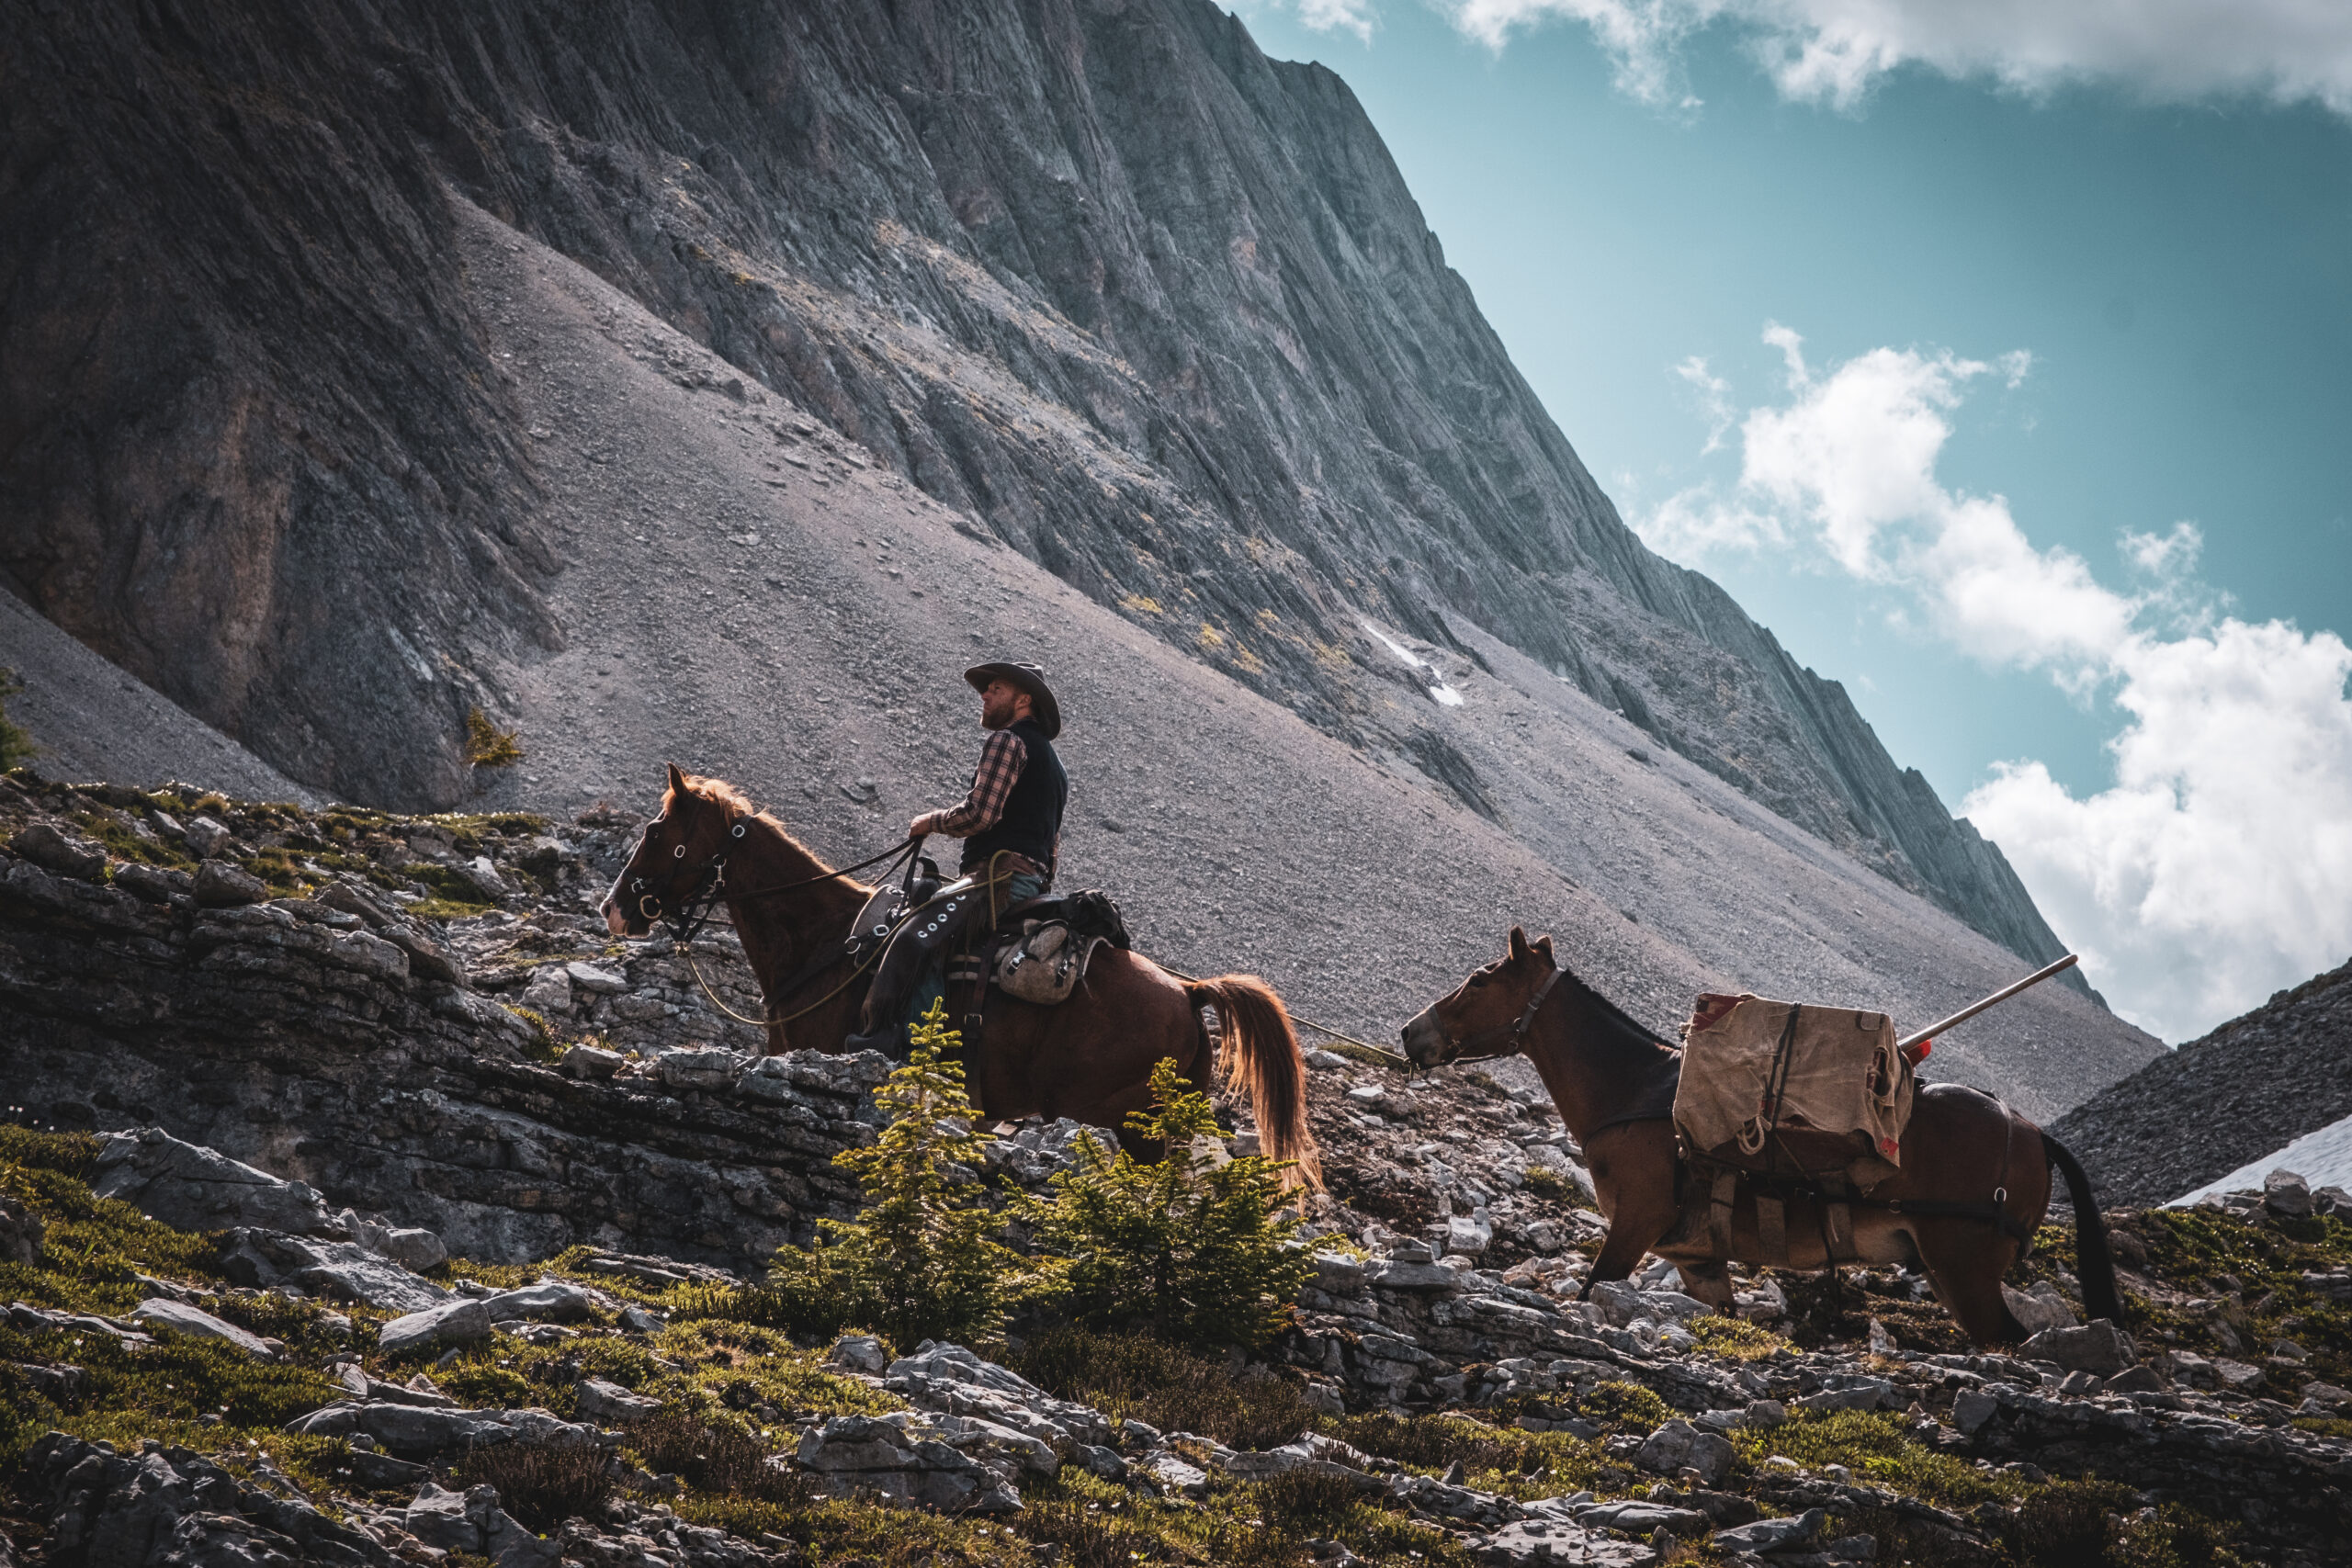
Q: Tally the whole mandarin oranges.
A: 0